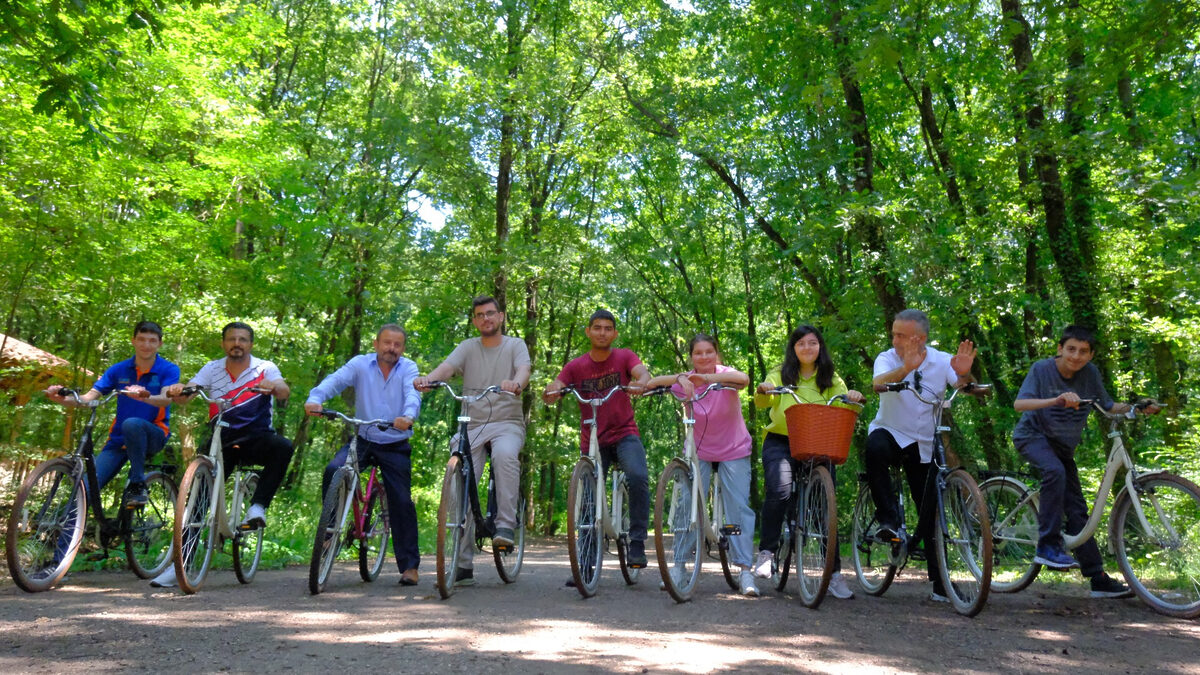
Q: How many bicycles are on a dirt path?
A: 9